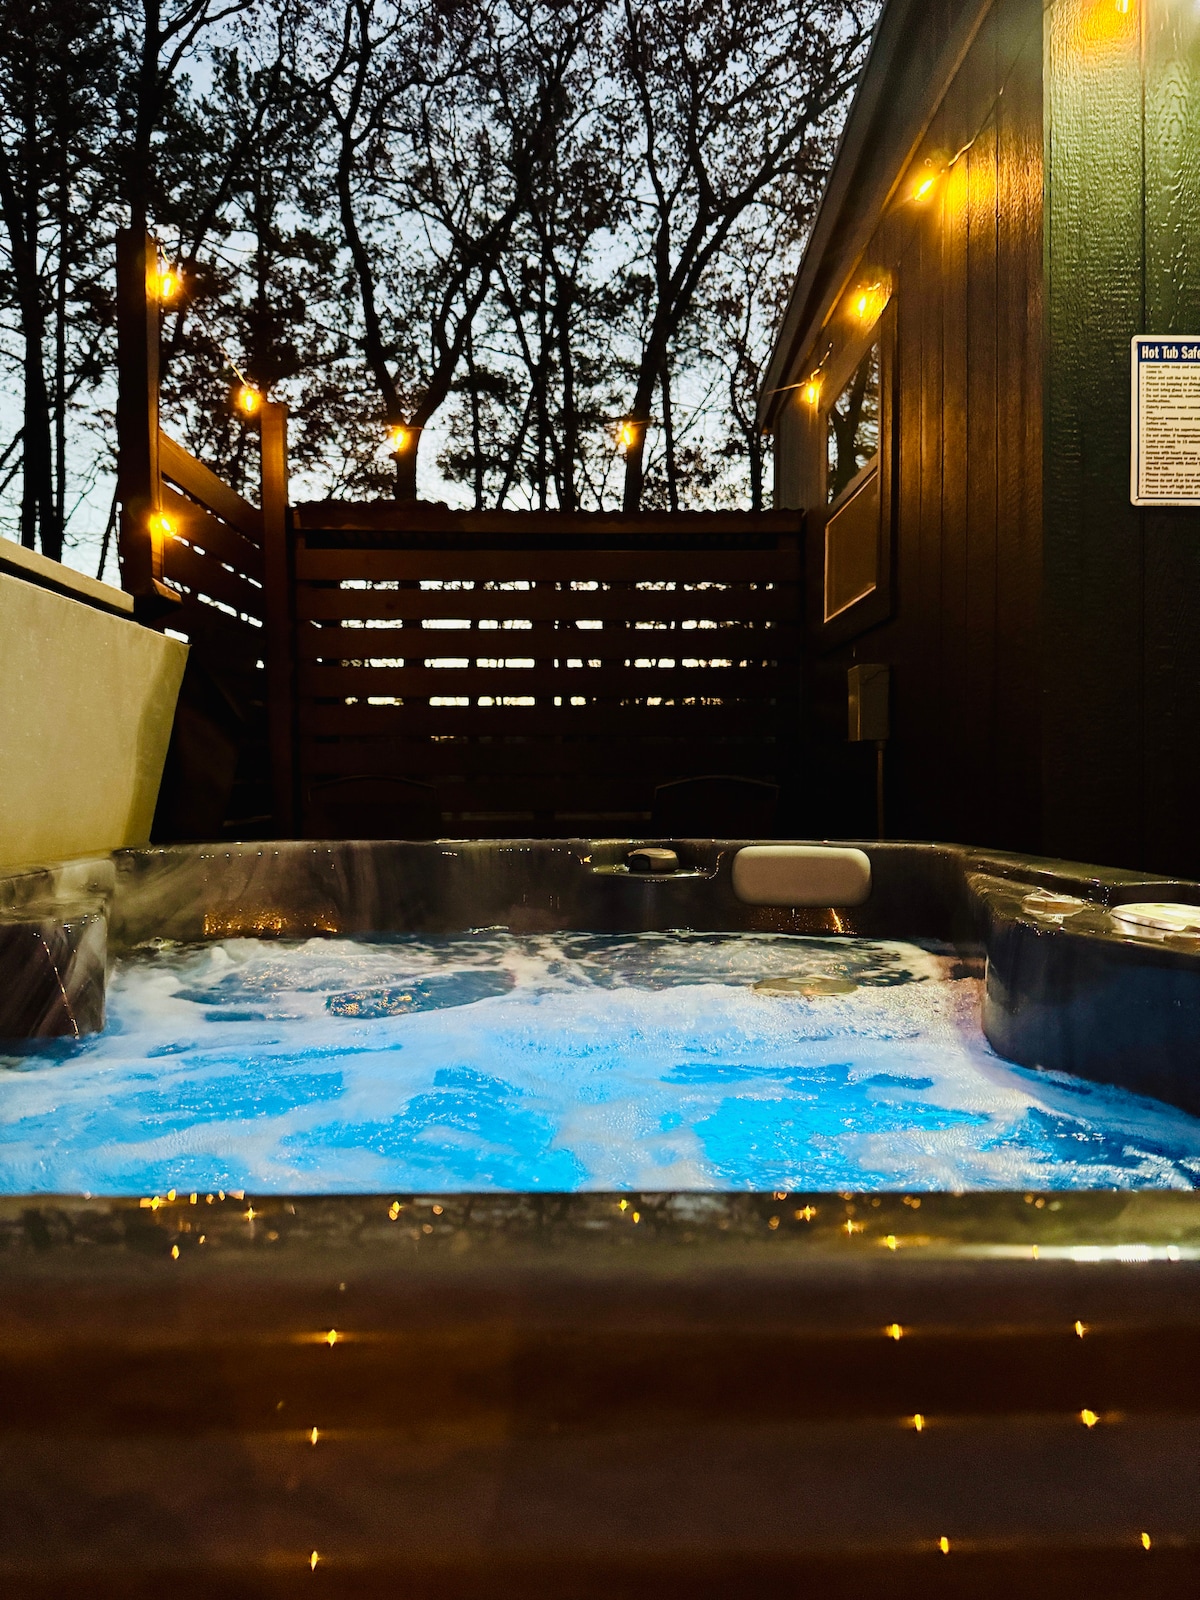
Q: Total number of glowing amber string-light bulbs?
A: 9